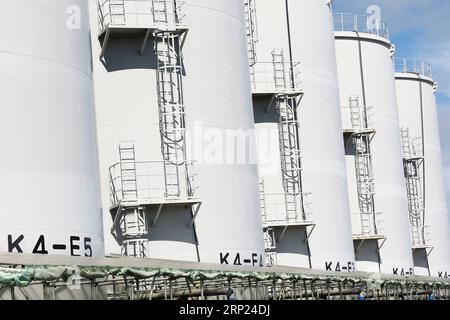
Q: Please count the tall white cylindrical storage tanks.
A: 5